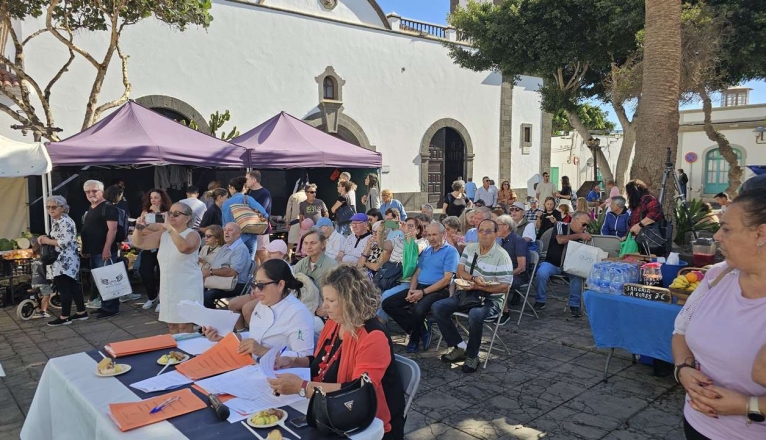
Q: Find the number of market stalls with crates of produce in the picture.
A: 1